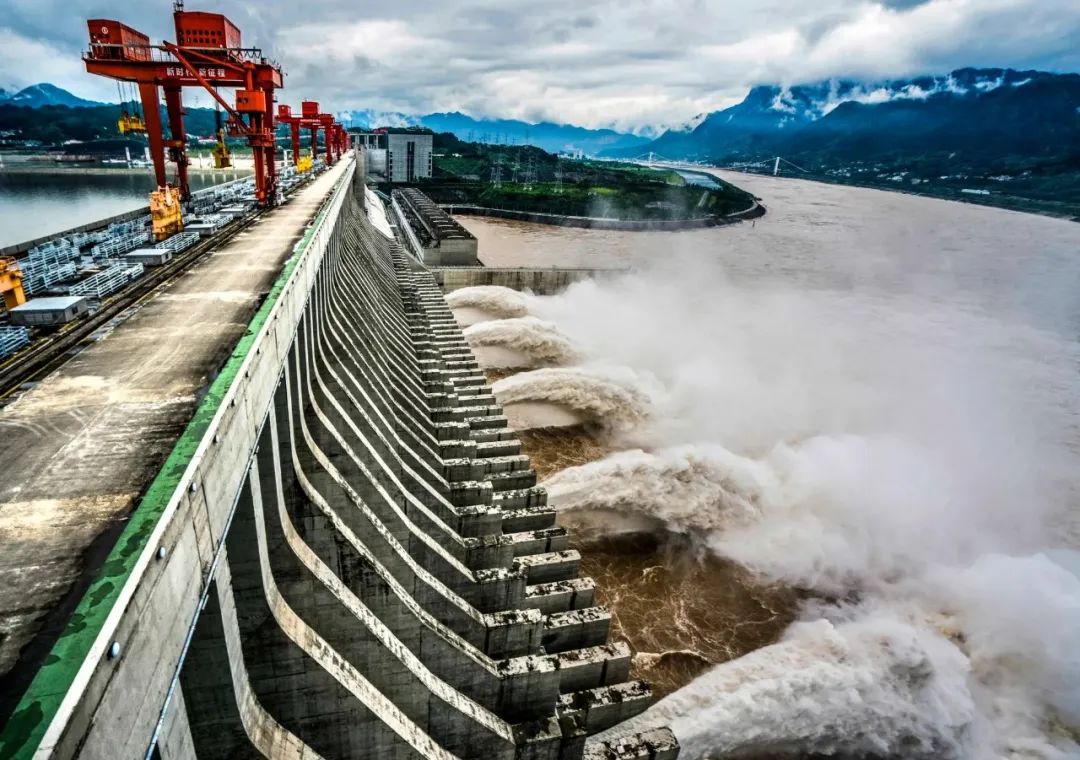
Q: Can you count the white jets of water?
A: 5